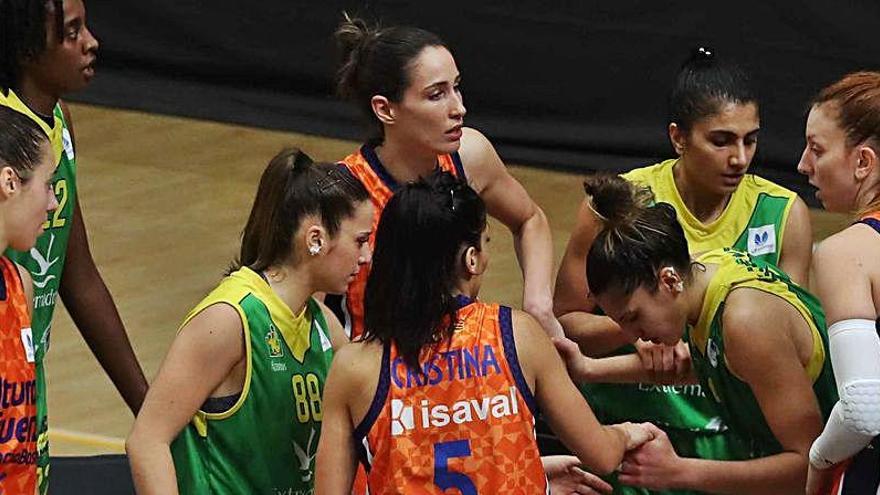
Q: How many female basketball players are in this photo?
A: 8